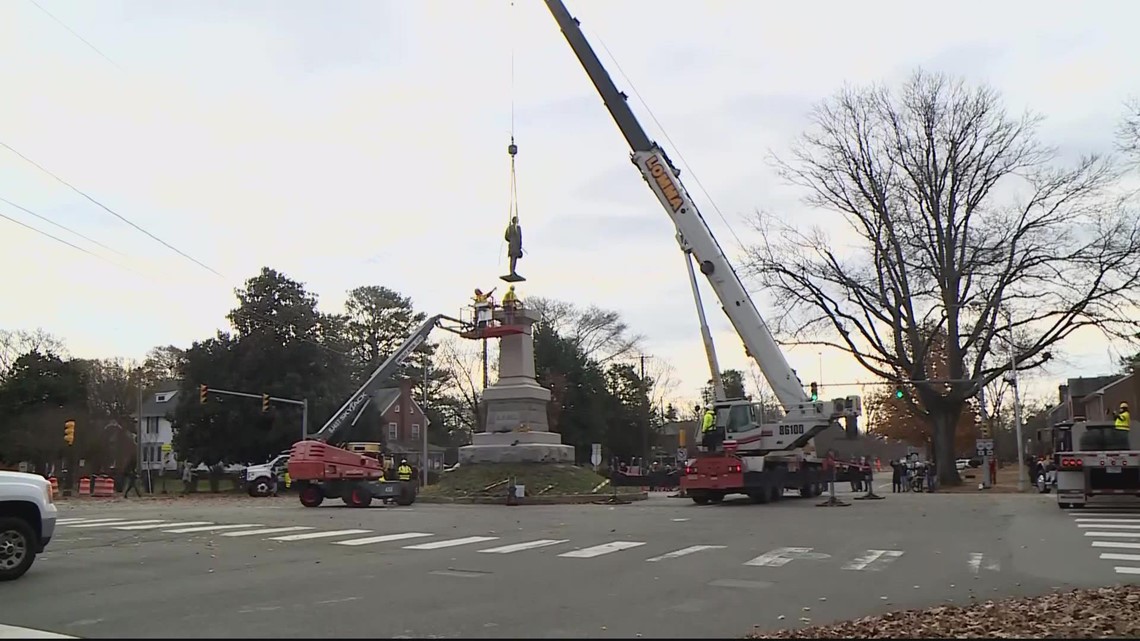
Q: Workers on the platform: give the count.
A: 2